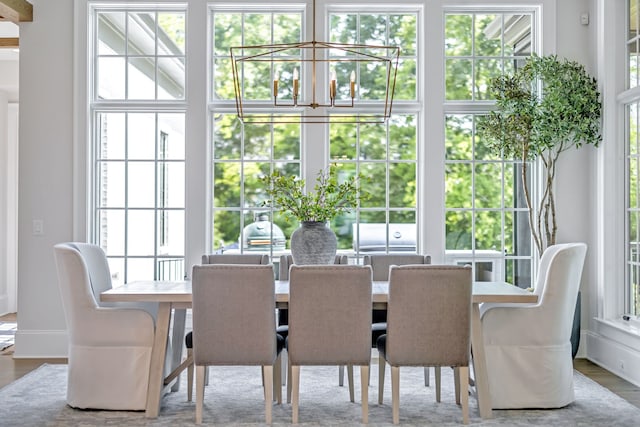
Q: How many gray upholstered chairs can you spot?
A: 6